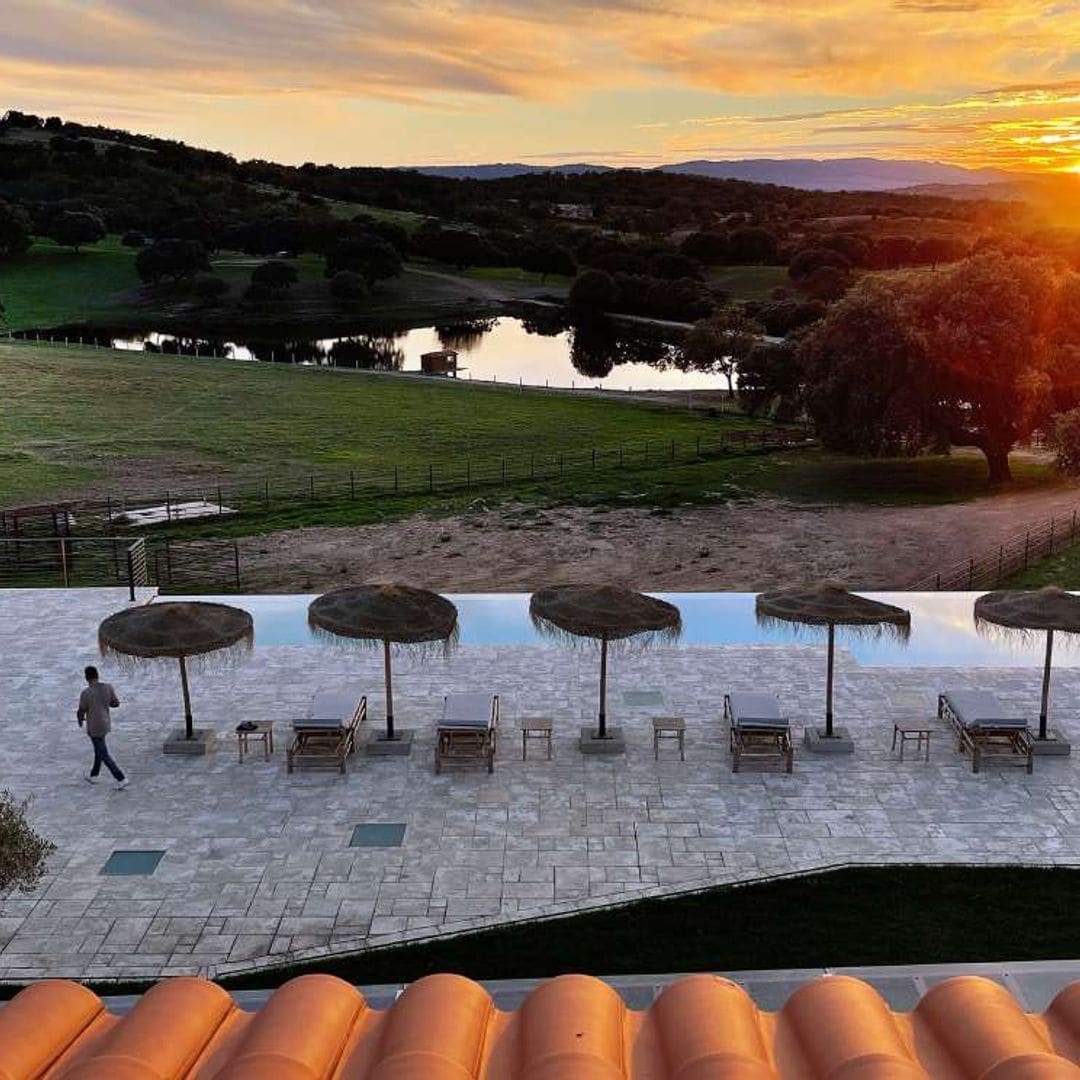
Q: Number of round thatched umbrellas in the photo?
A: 5